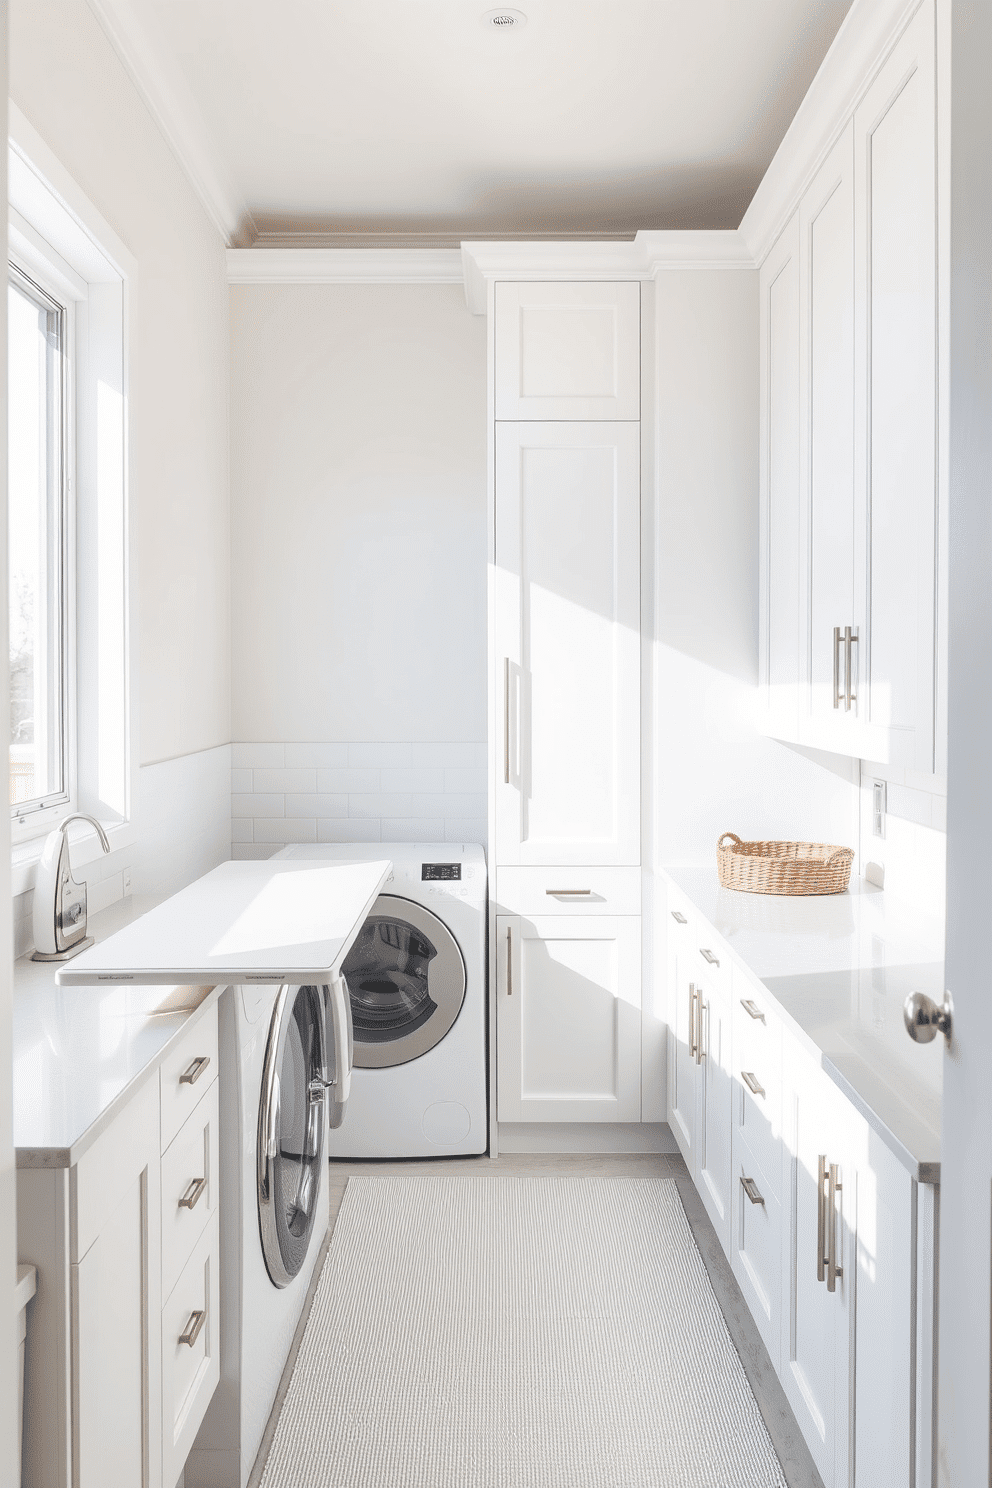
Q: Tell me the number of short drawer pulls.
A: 9